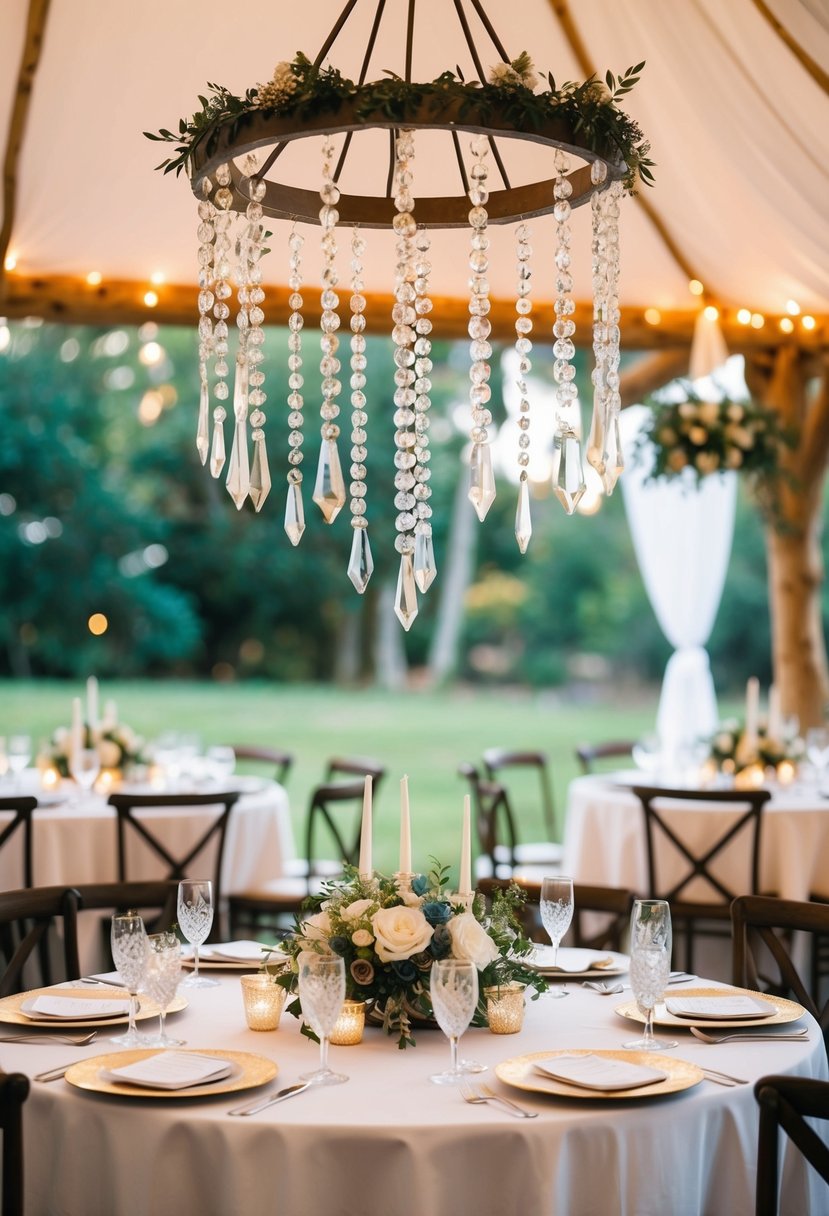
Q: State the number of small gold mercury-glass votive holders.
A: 3